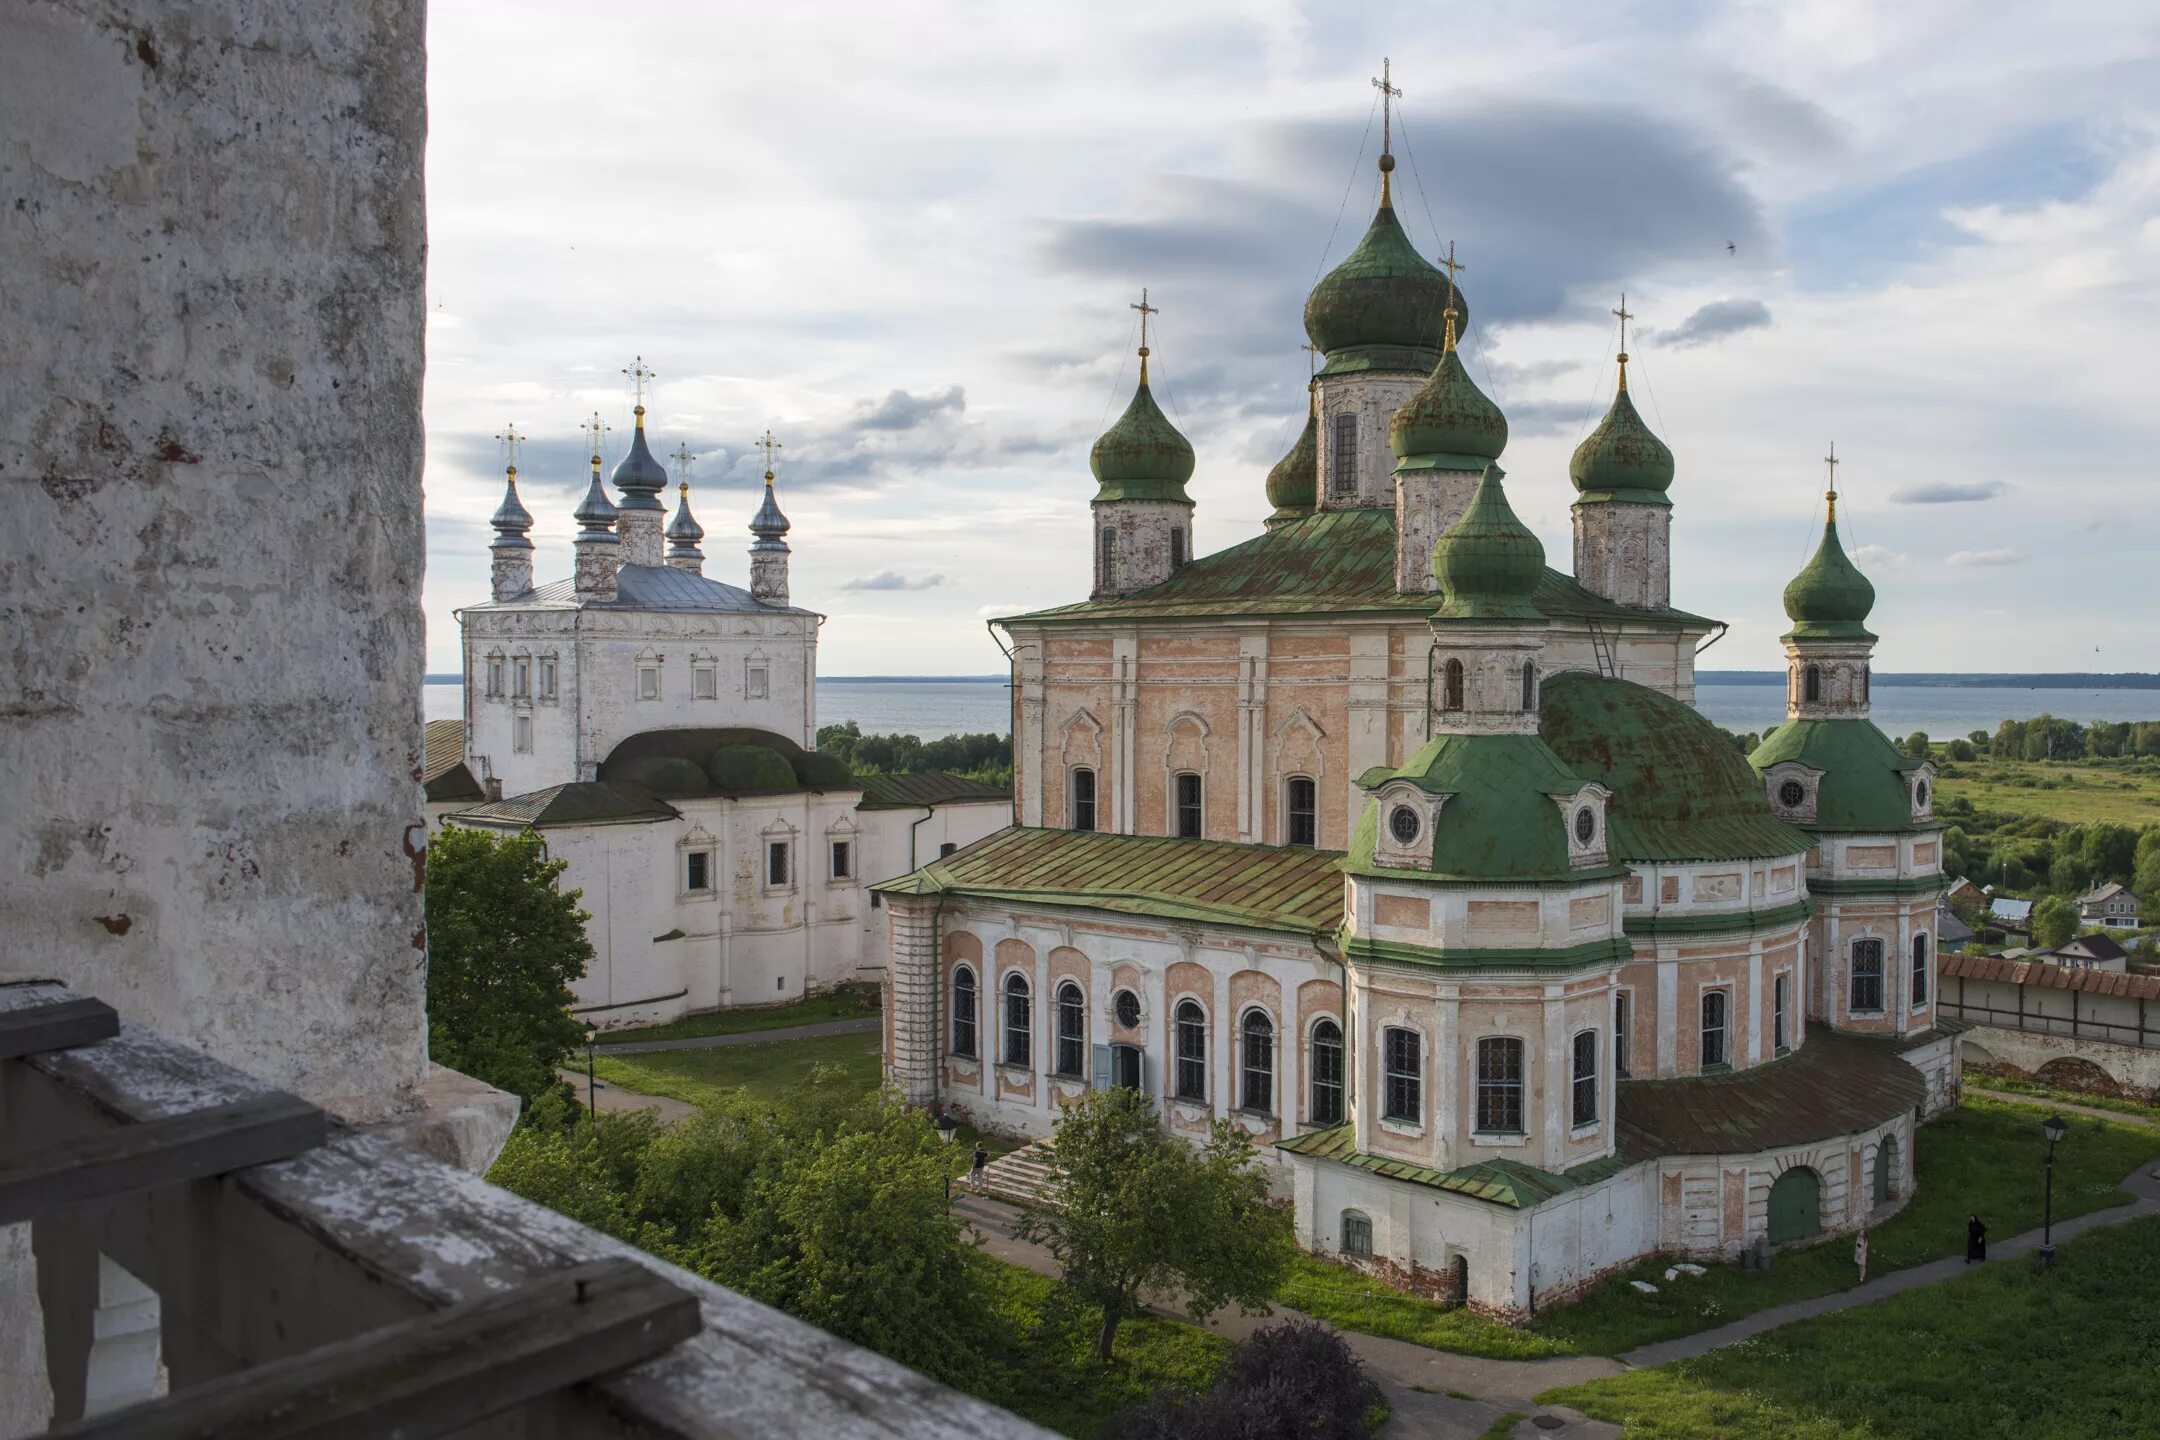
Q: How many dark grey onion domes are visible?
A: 5